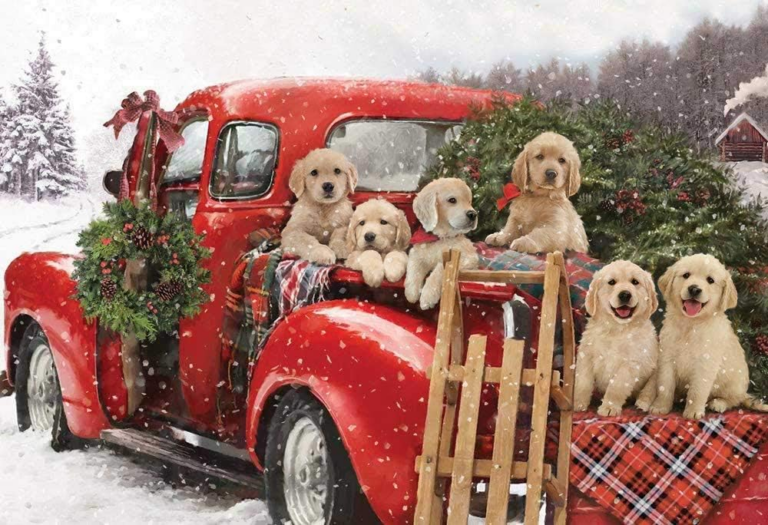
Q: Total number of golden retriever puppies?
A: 6